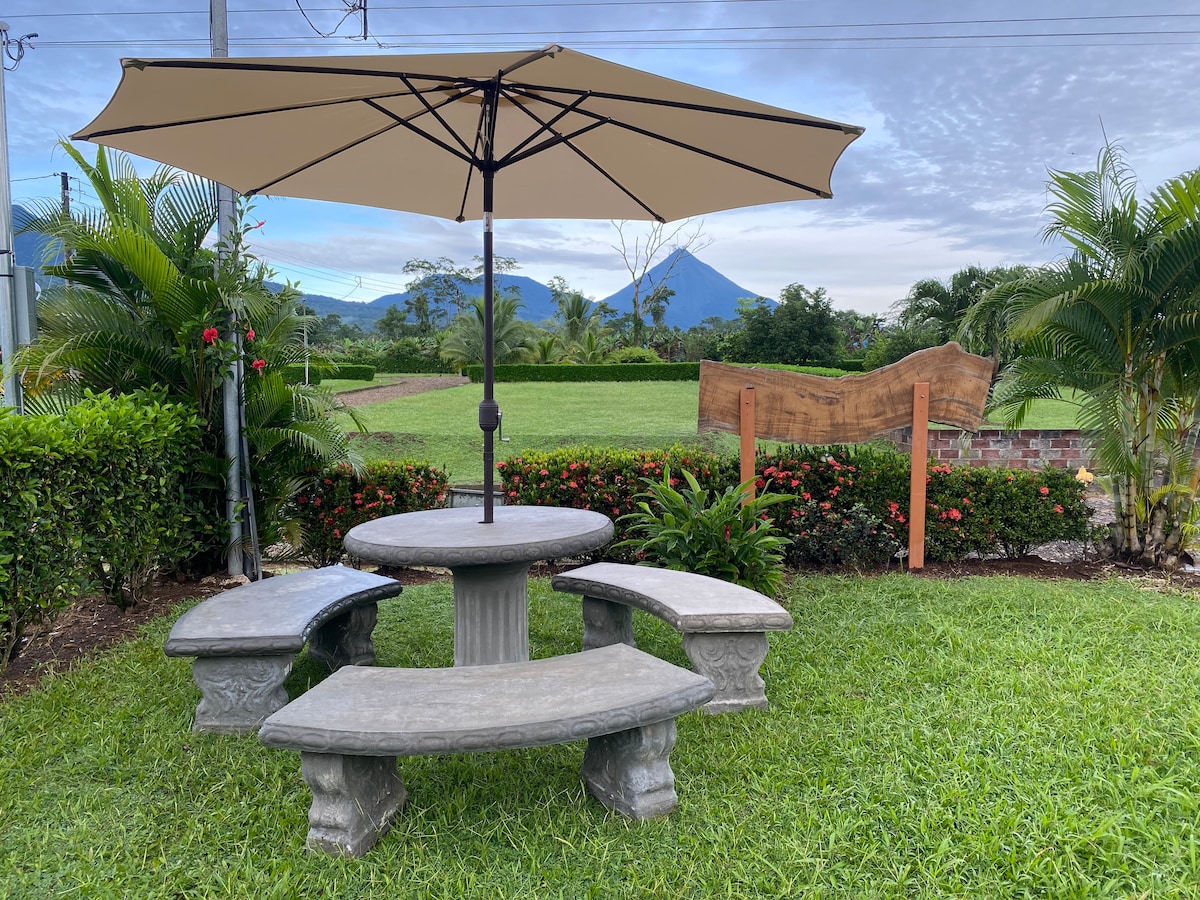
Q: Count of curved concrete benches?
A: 3